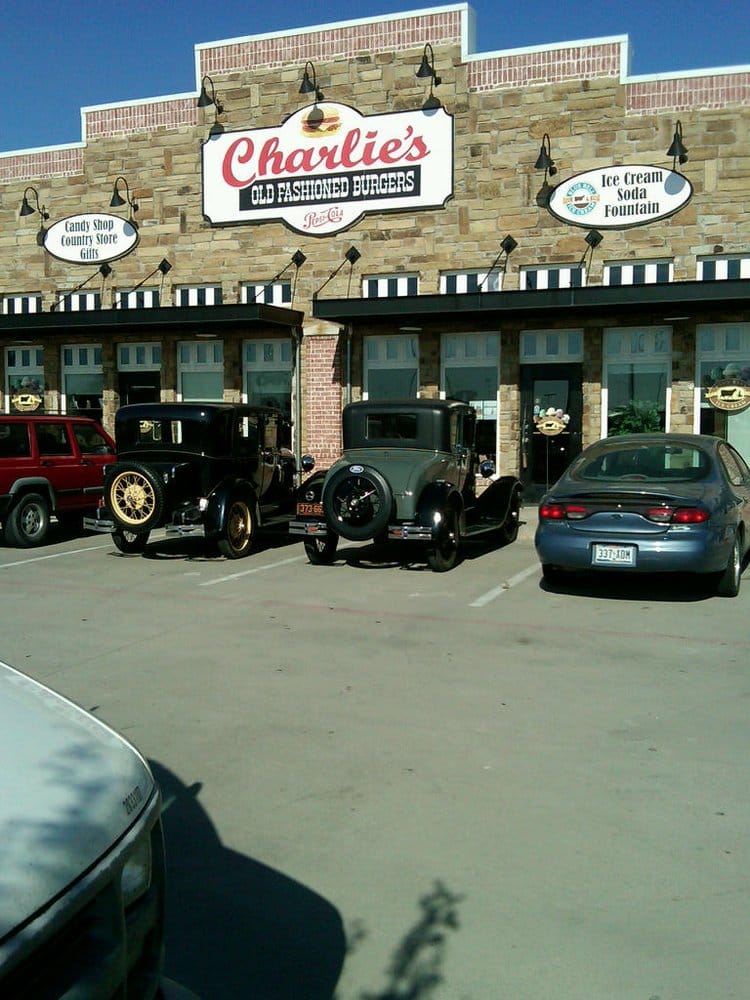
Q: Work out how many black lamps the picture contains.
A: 7